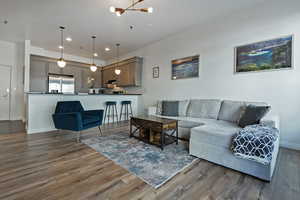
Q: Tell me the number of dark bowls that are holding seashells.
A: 0